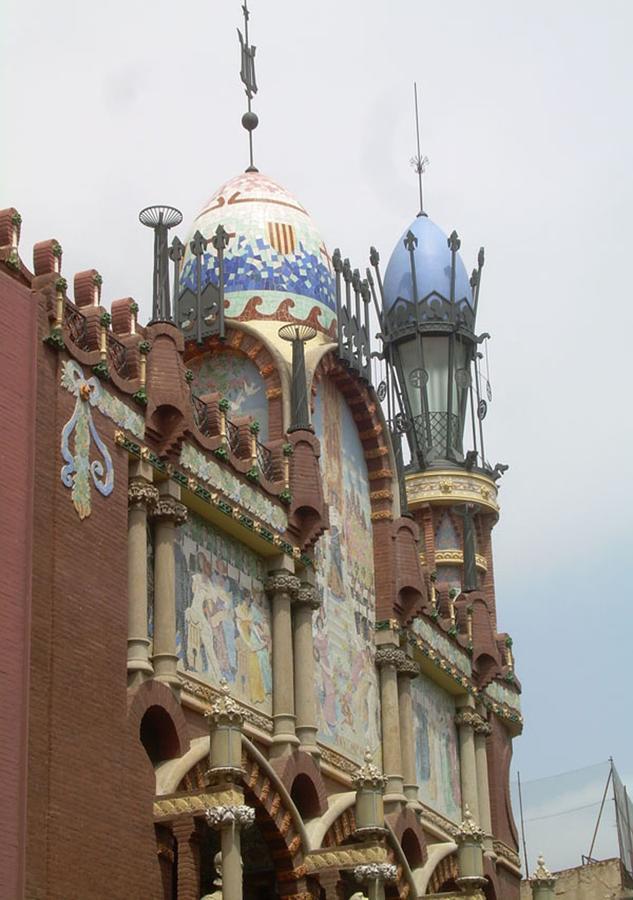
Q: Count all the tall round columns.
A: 8